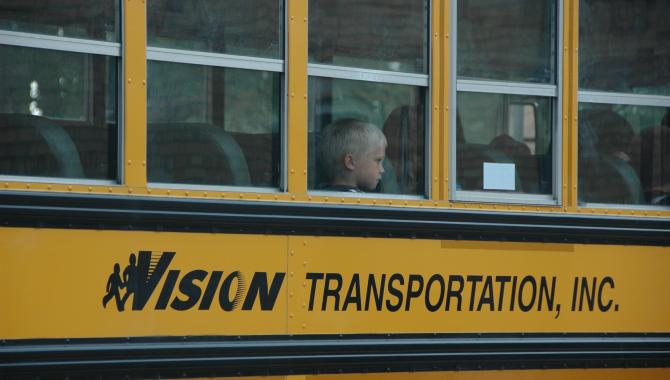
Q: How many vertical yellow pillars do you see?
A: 4